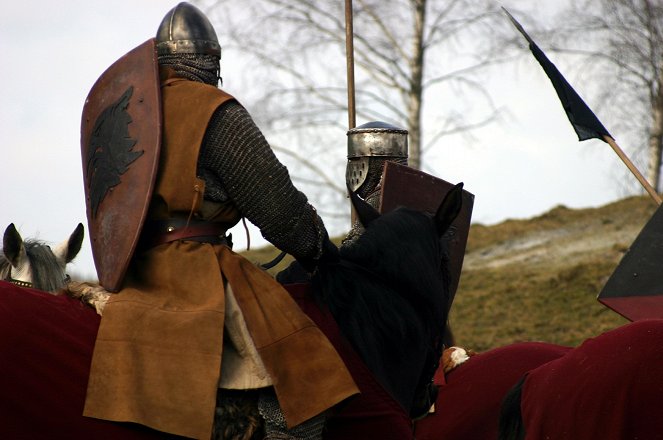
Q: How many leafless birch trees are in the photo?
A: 2